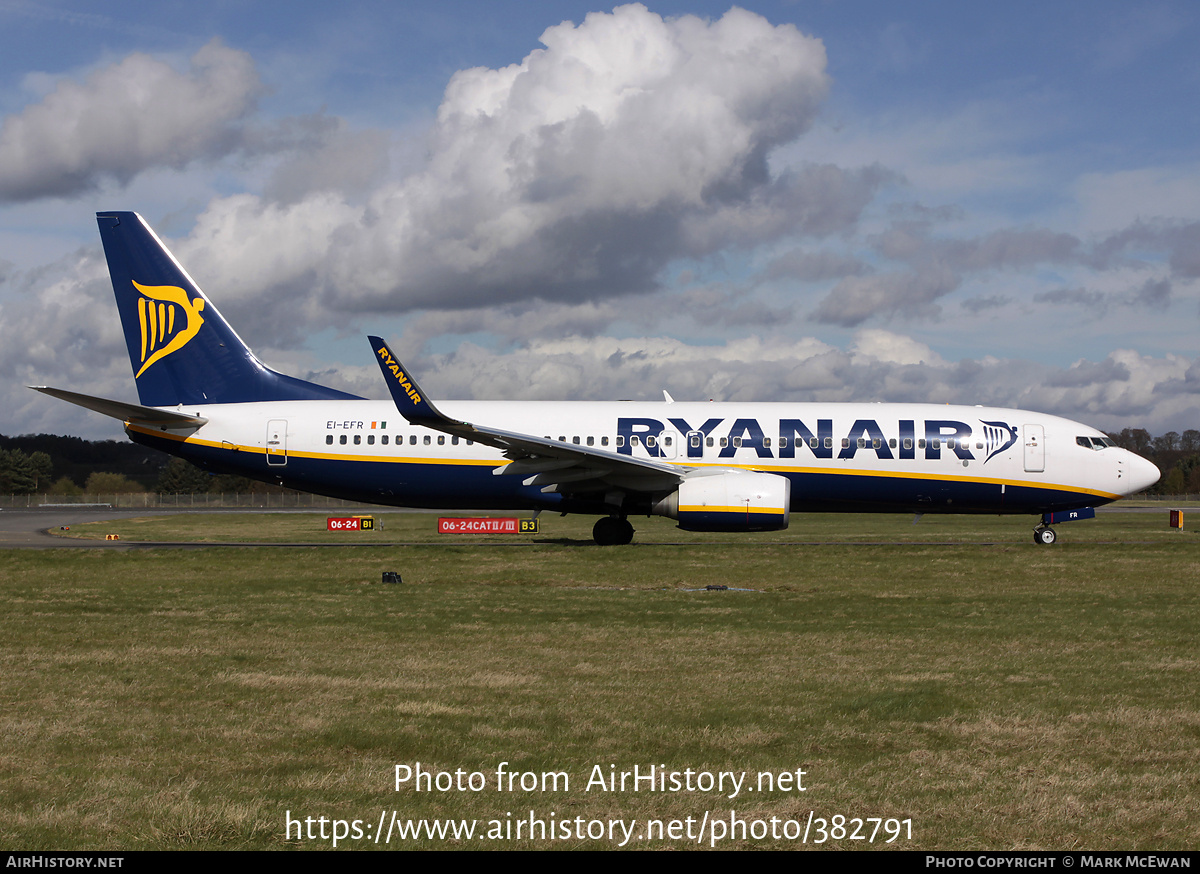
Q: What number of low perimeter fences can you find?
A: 1